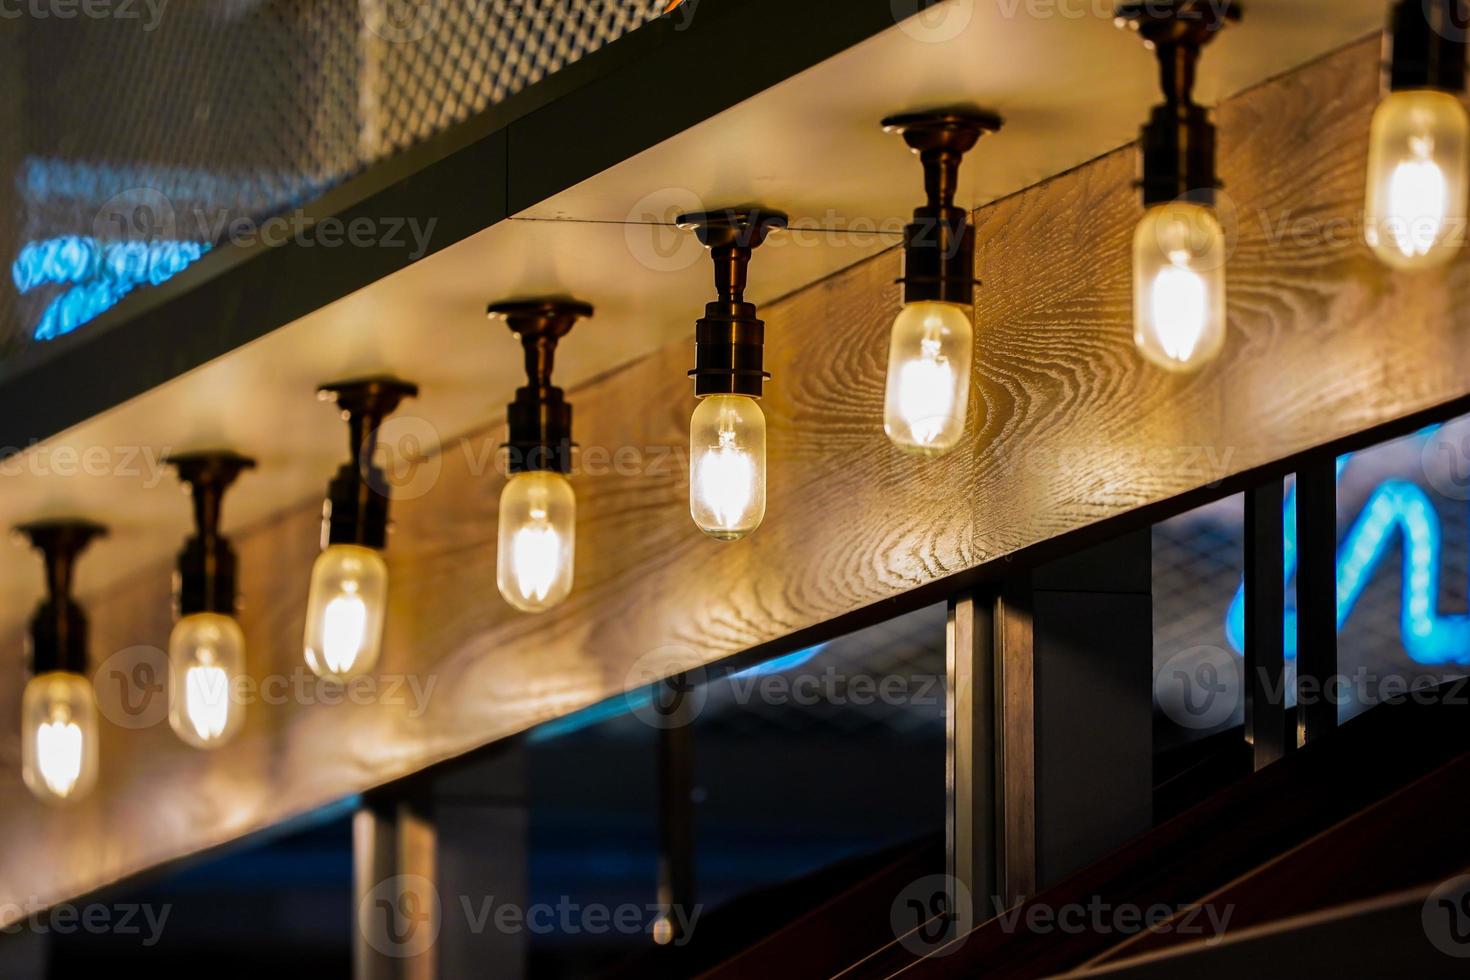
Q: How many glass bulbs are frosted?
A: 0